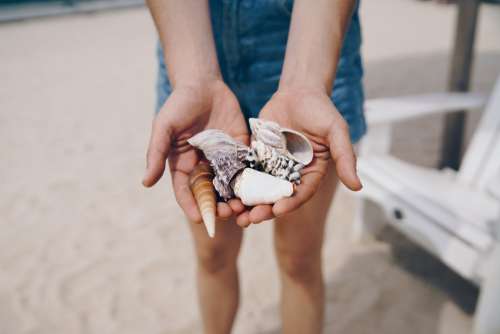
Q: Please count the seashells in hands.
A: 5